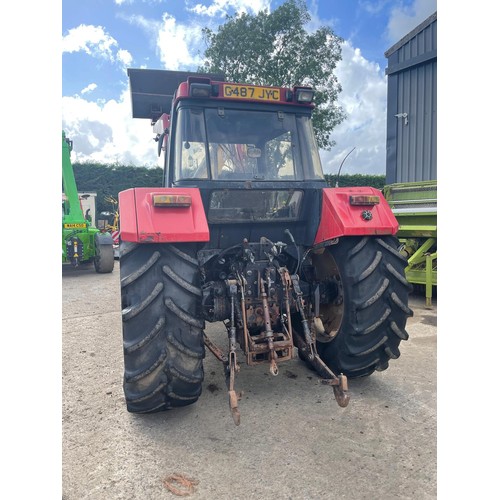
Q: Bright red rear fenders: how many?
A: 2